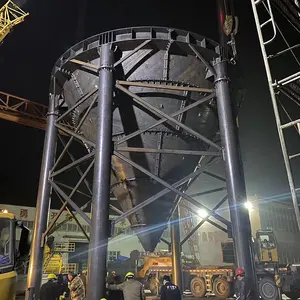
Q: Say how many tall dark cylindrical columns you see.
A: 4